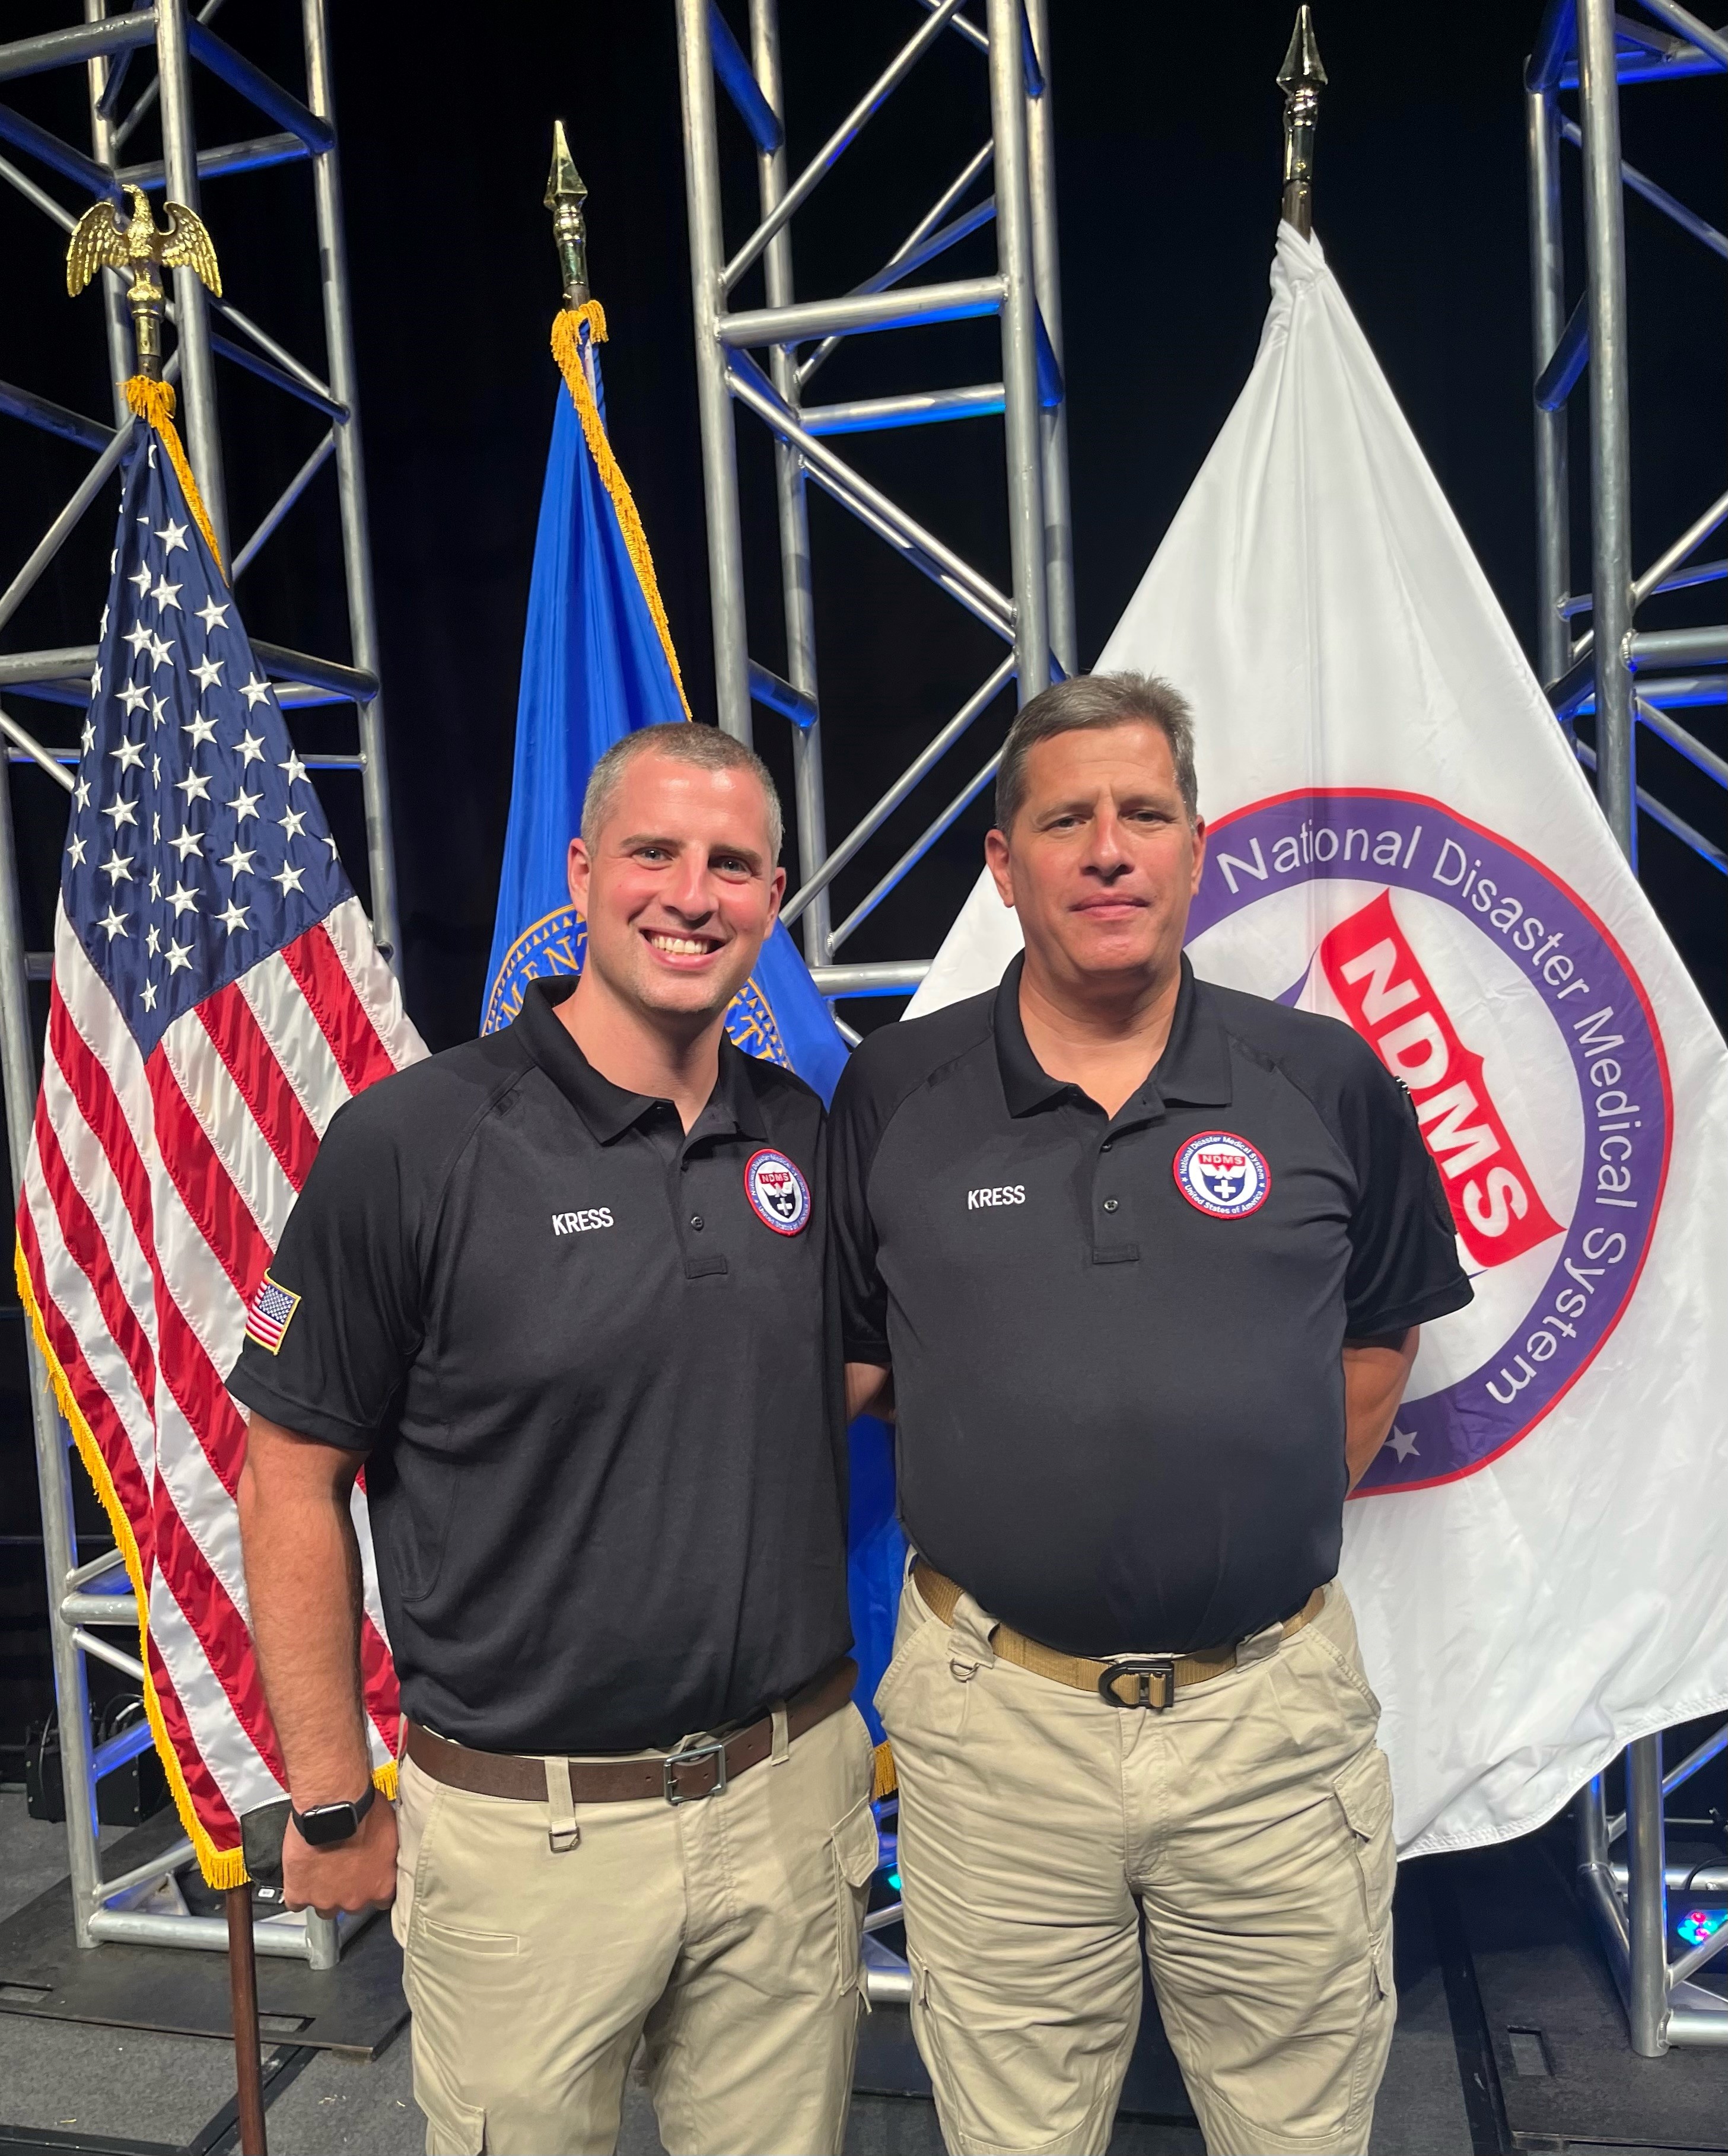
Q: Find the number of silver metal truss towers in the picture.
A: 3